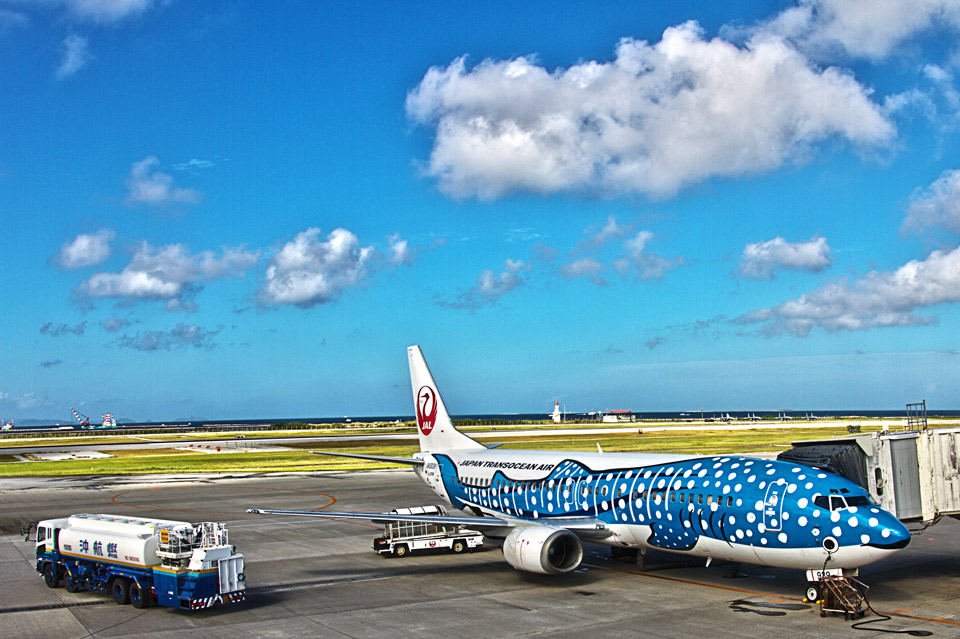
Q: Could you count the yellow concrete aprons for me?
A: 0